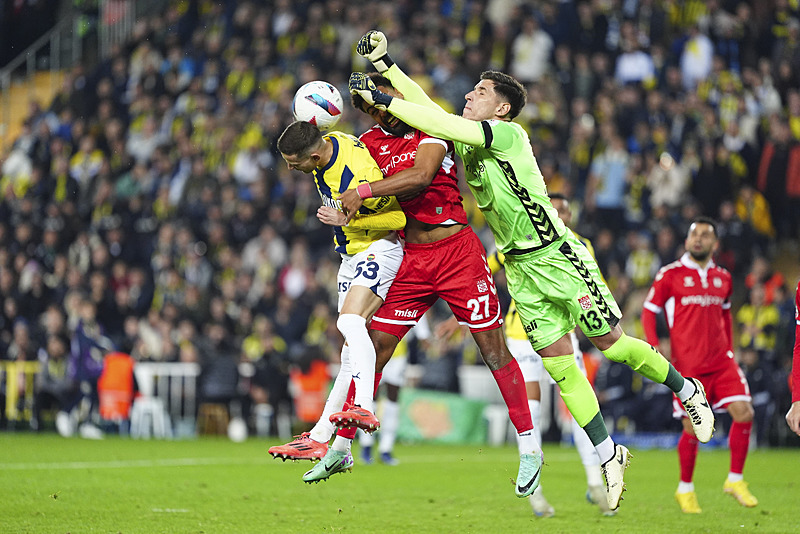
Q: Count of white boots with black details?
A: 2